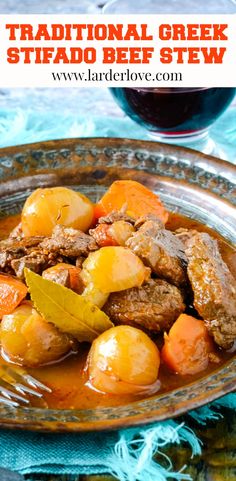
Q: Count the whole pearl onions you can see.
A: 4